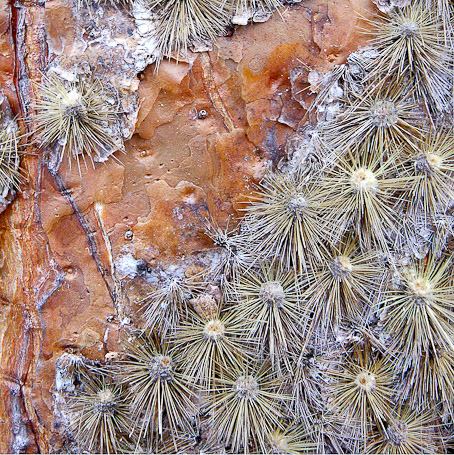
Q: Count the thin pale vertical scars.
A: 2